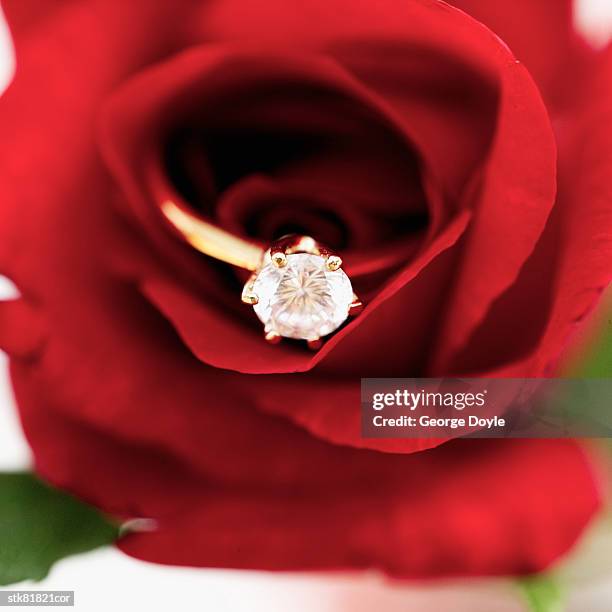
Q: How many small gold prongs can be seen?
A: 6